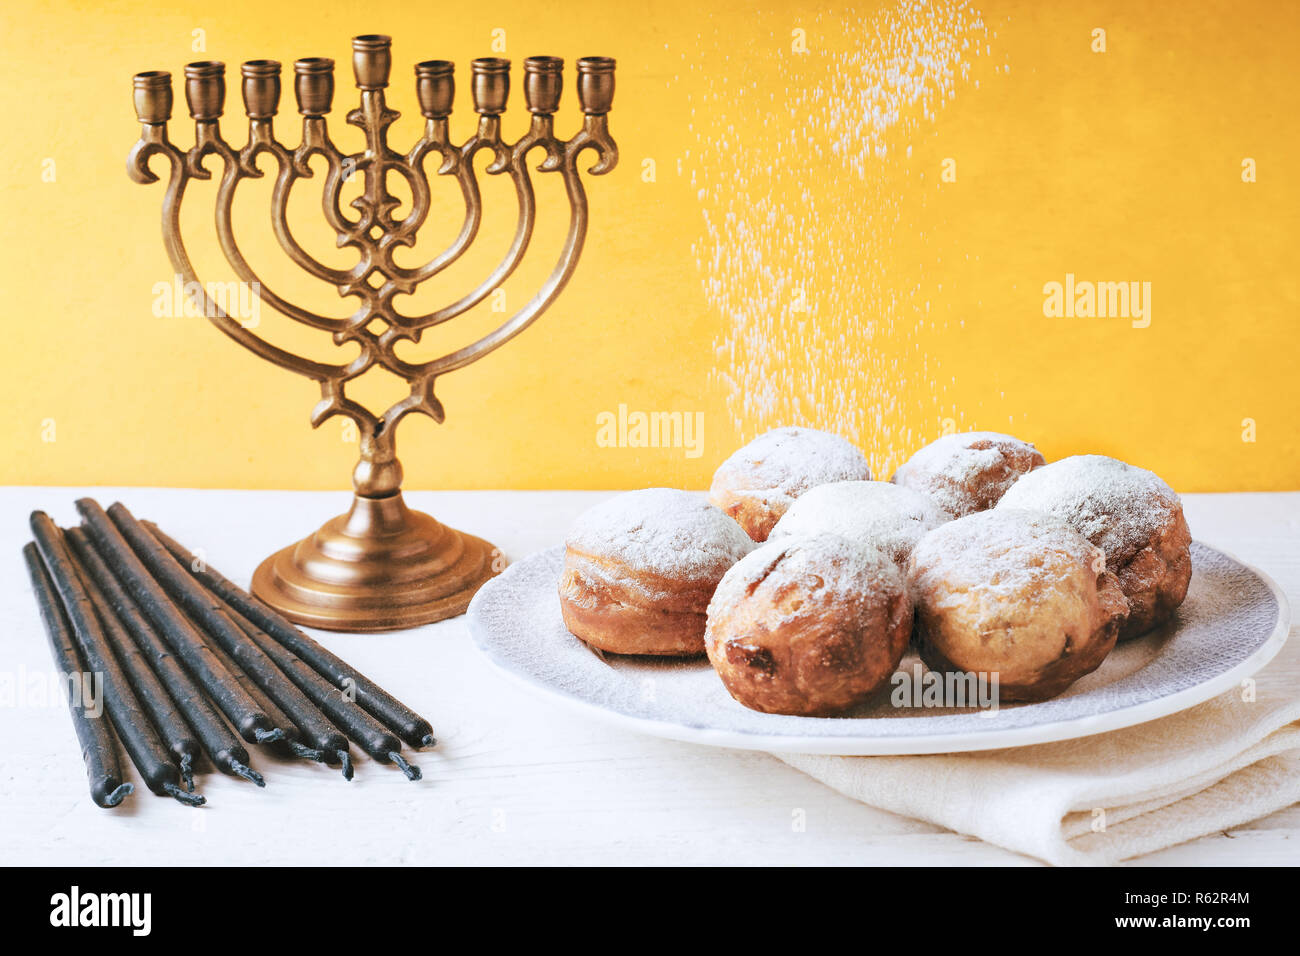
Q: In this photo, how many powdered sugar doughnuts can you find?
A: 7